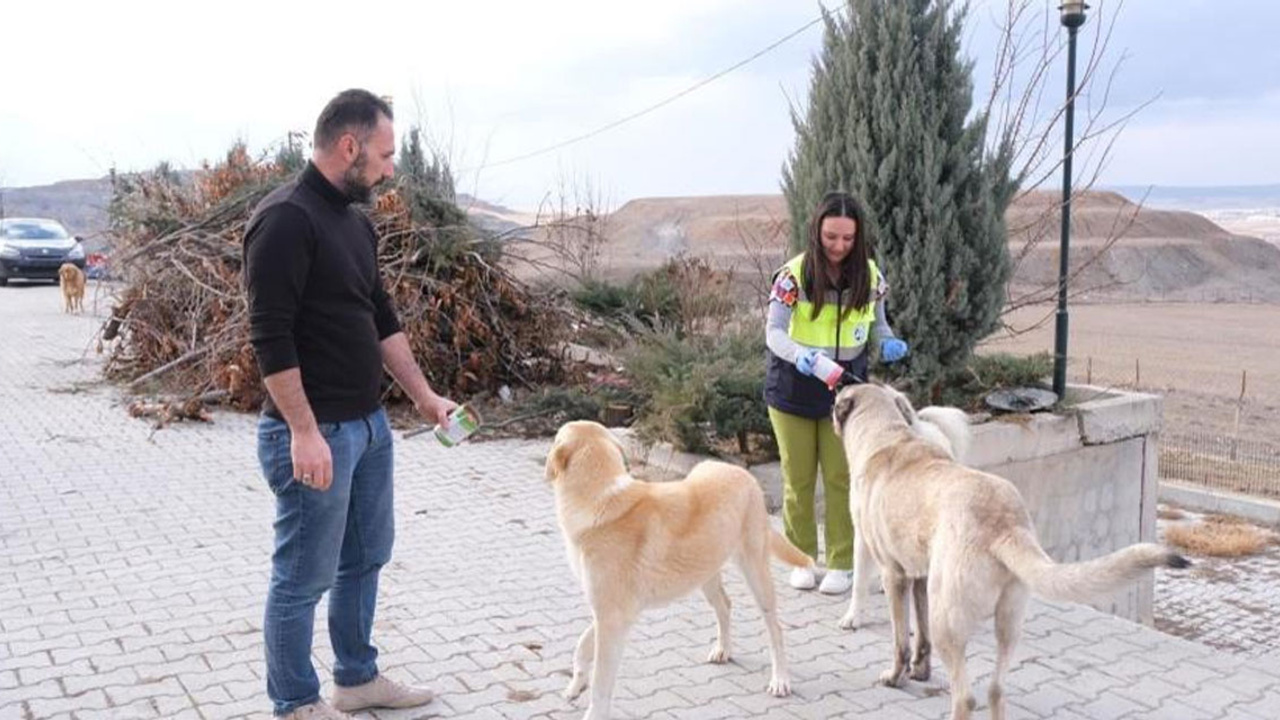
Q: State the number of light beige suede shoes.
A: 2